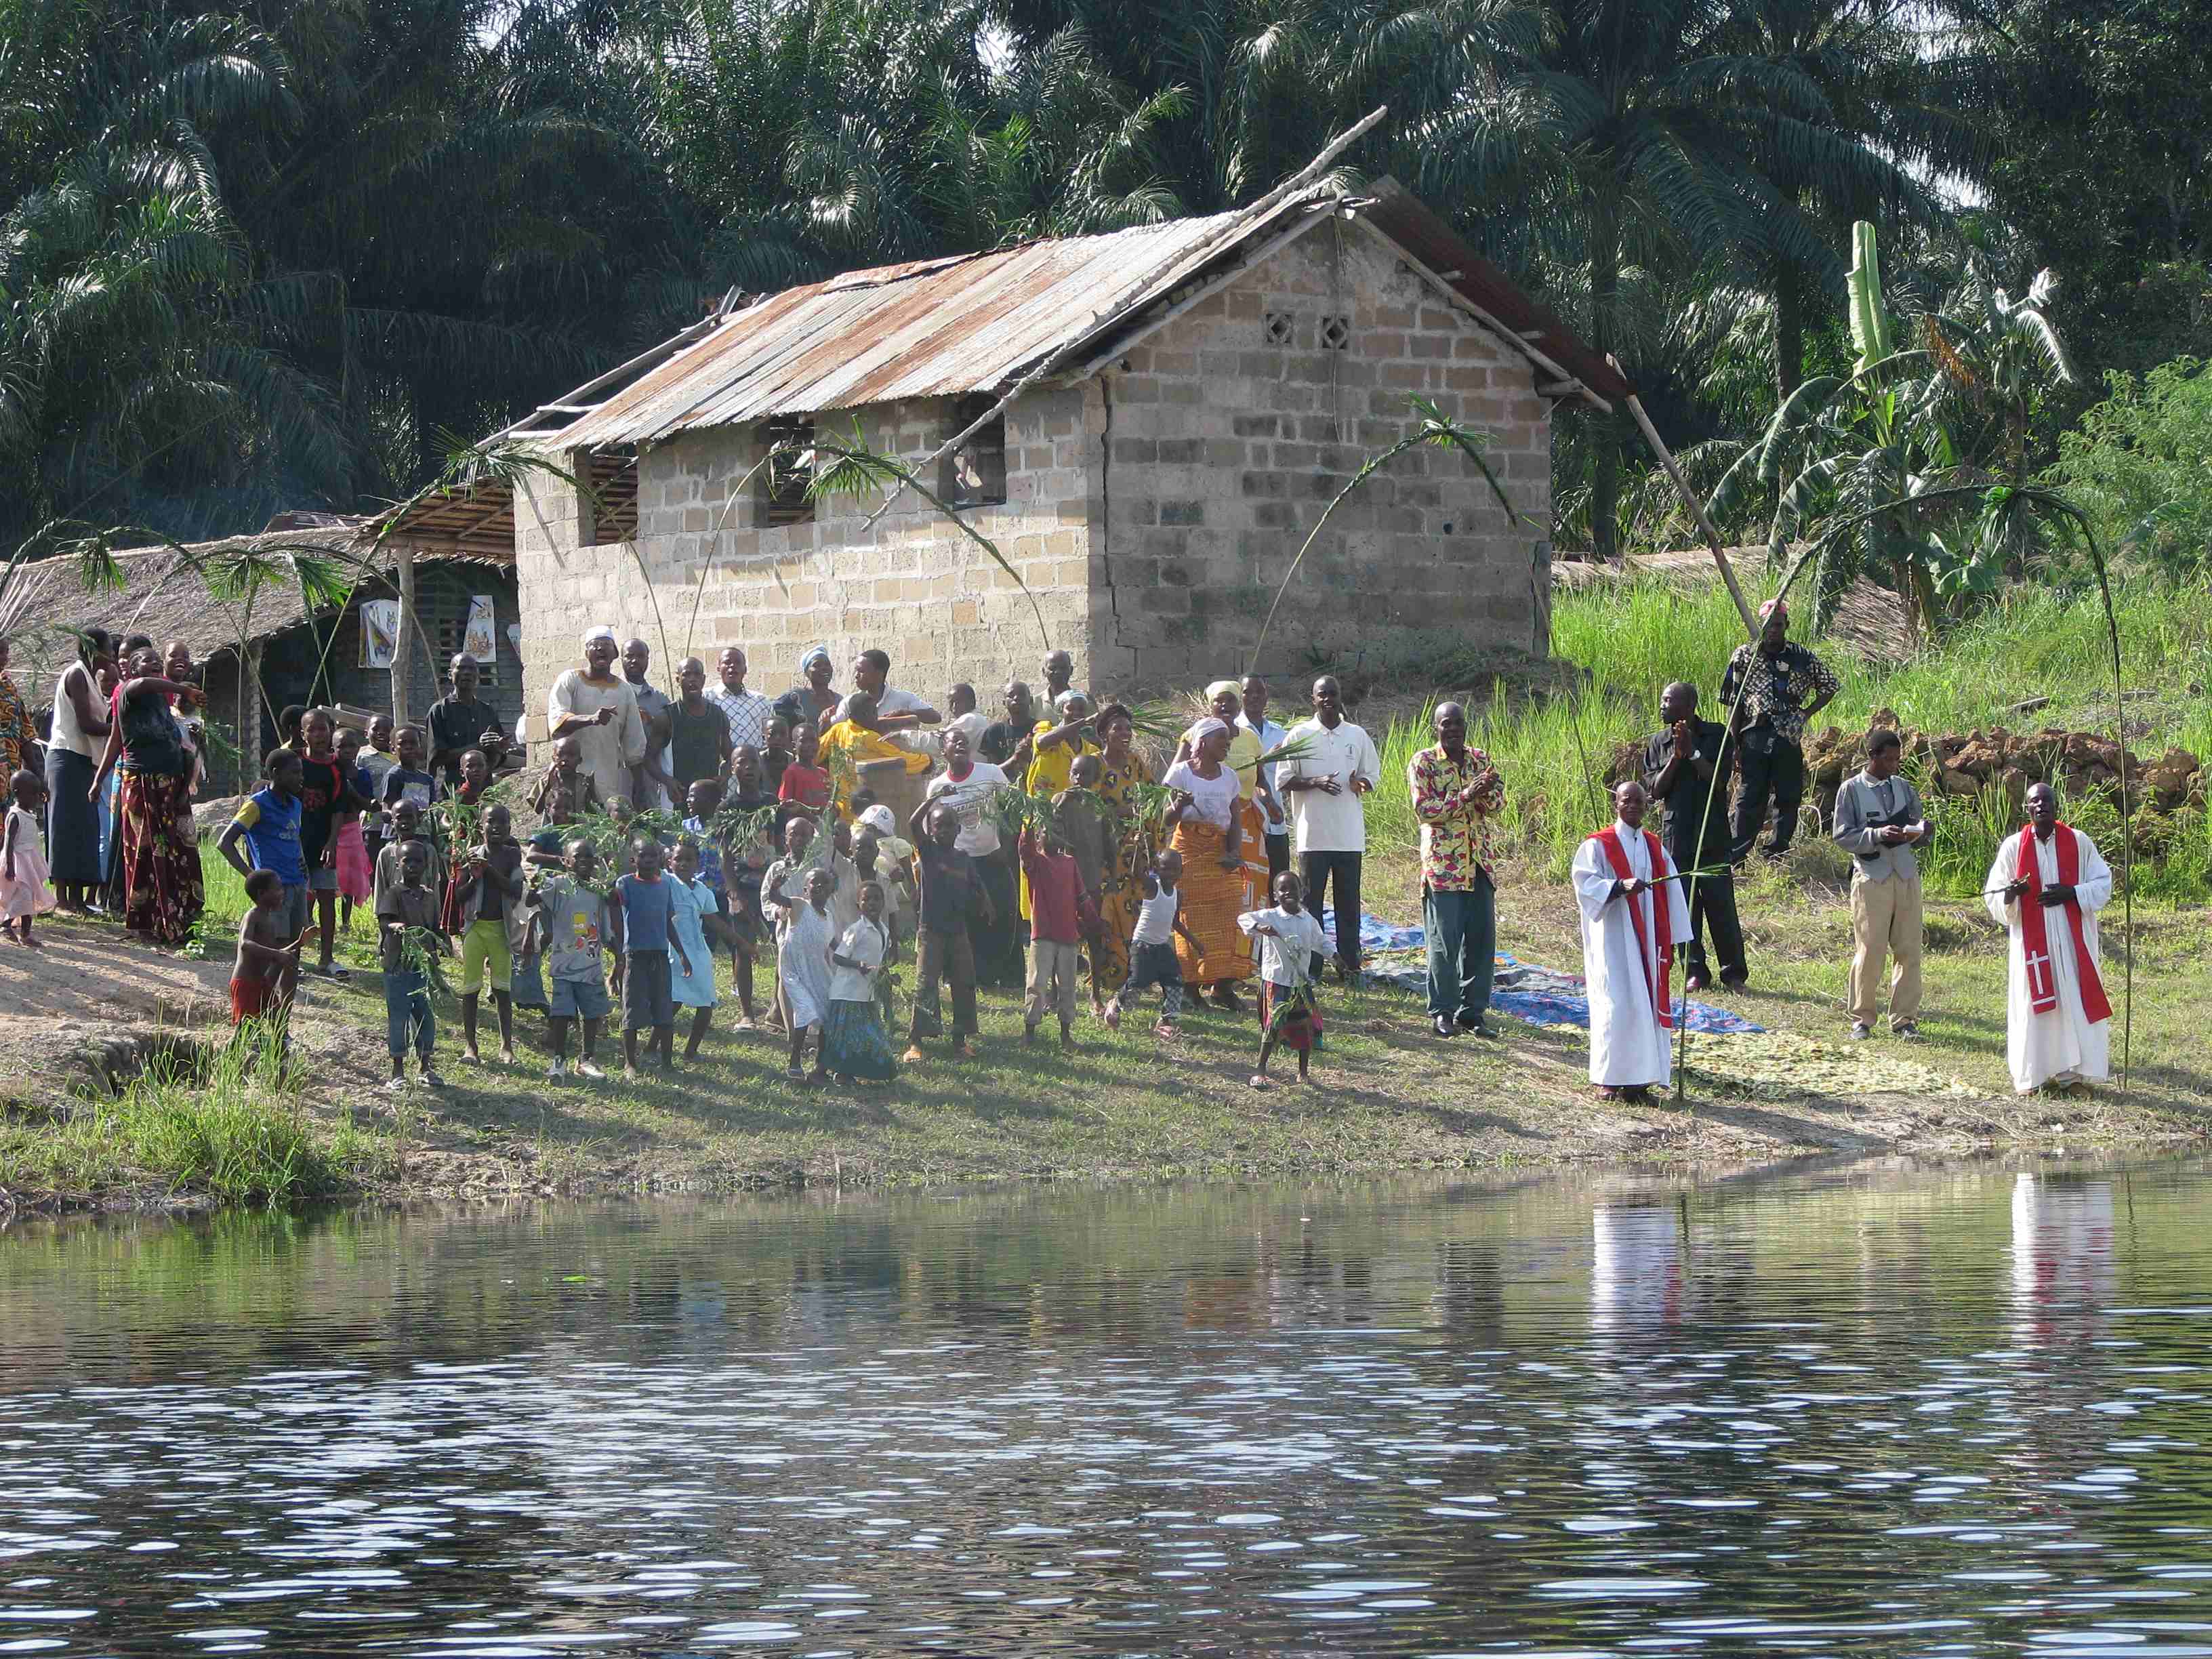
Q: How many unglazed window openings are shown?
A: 3